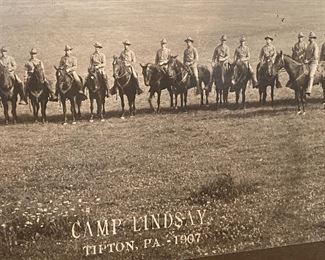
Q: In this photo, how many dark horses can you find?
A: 11